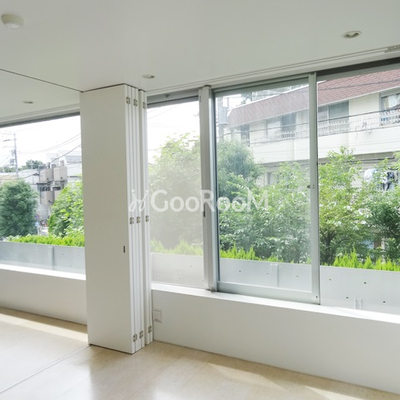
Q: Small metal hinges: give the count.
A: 9